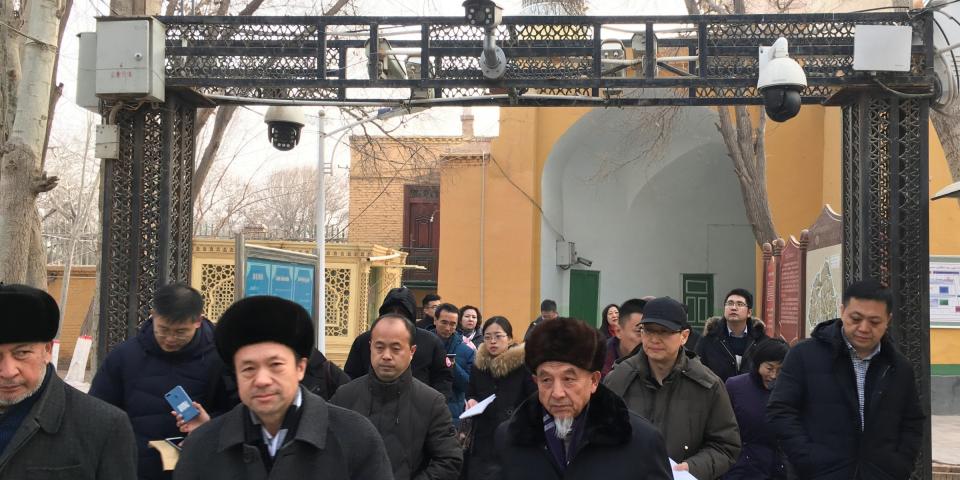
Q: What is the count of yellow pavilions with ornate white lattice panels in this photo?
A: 1